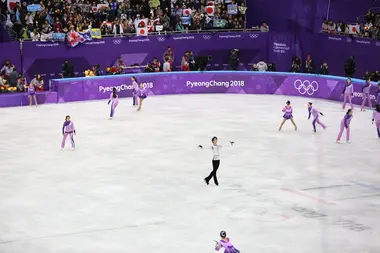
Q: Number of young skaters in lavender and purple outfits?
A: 12